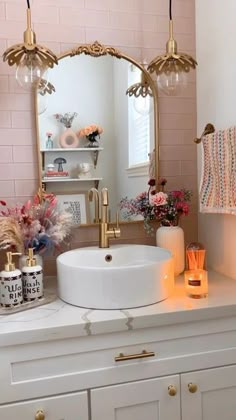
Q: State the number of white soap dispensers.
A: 2